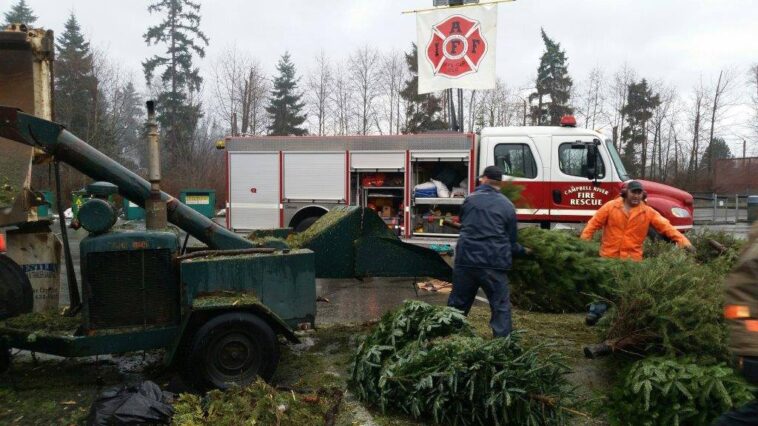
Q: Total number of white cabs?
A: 1